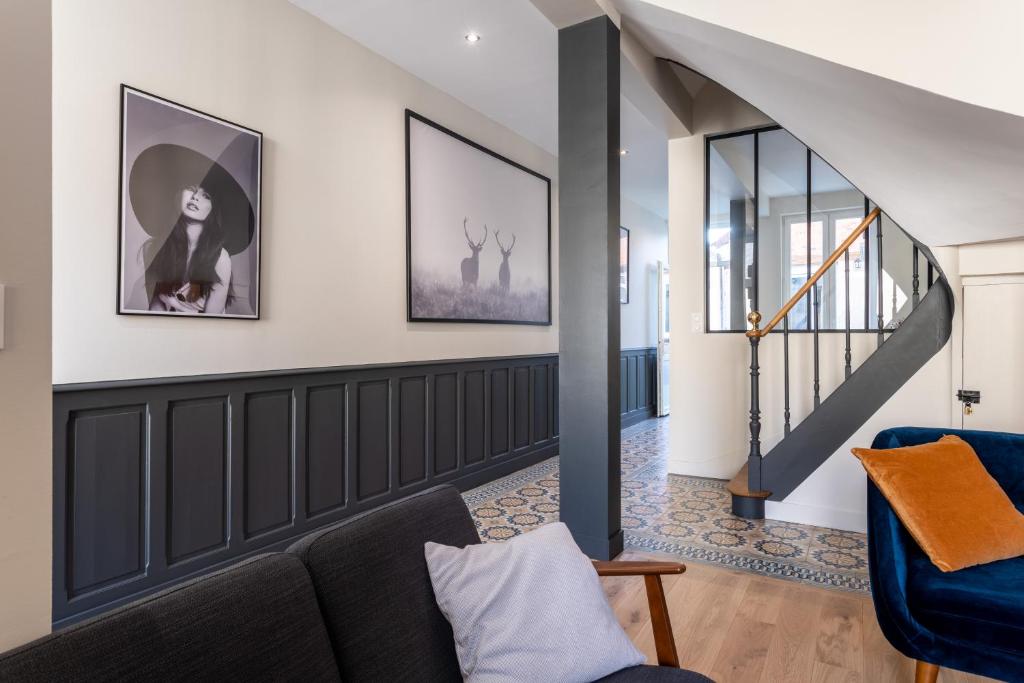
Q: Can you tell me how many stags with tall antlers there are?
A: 2